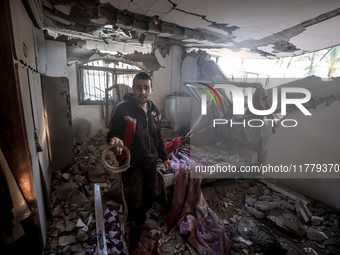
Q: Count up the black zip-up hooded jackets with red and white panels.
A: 1